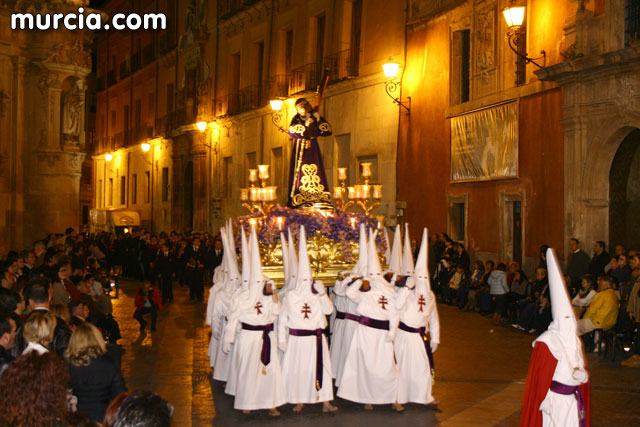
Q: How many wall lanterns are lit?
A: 6